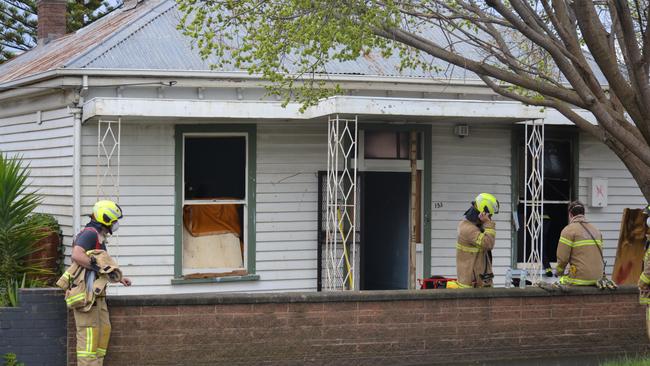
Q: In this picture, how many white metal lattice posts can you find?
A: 3